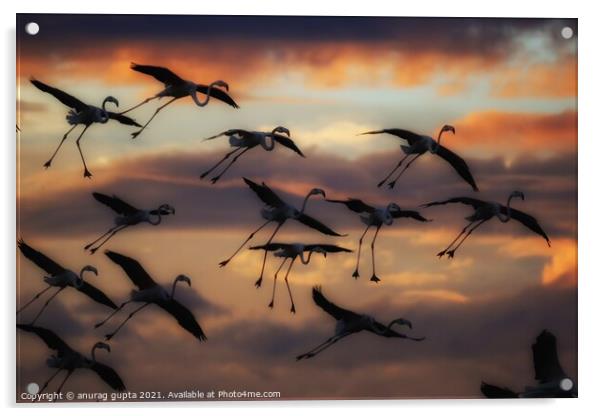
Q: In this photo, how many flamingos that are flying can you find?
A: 14